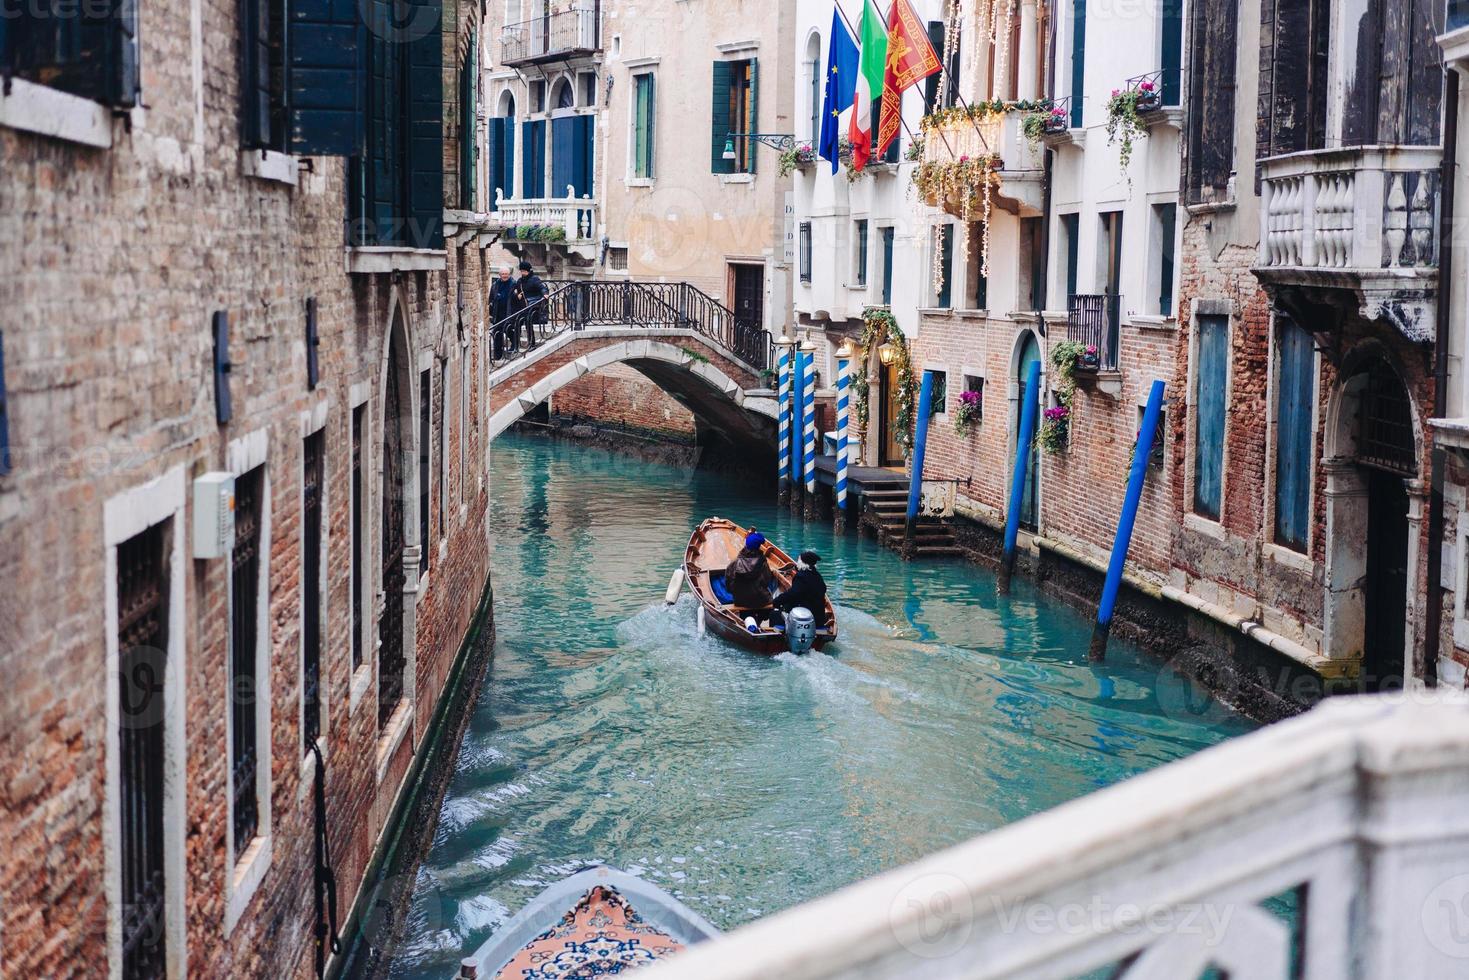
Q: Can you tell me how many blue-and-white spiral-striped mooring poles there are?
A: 3